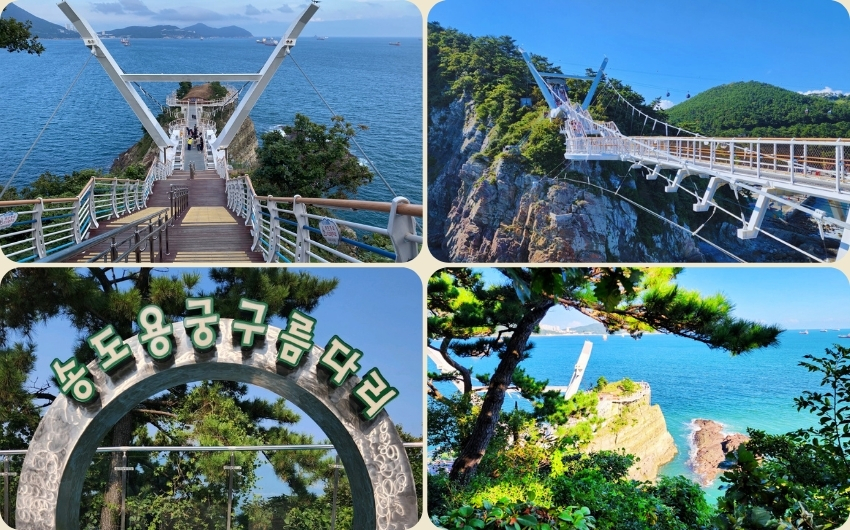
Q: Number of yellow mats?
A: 2